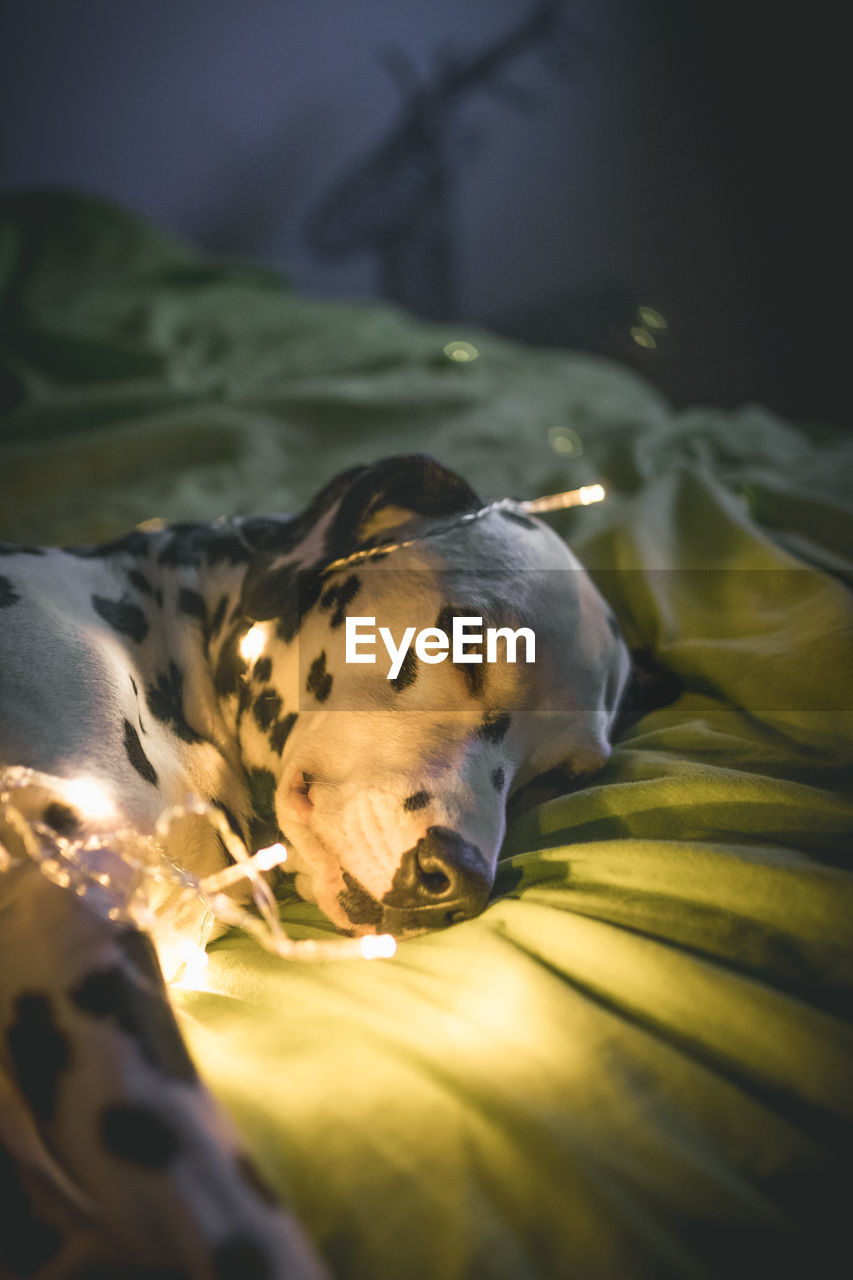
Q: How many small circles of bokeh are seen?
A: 4